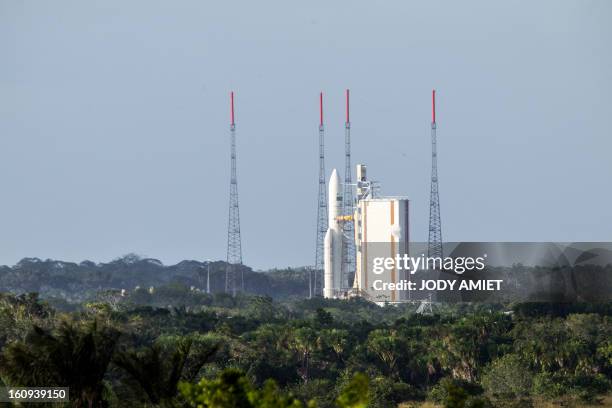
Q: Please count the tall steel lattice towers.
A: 4